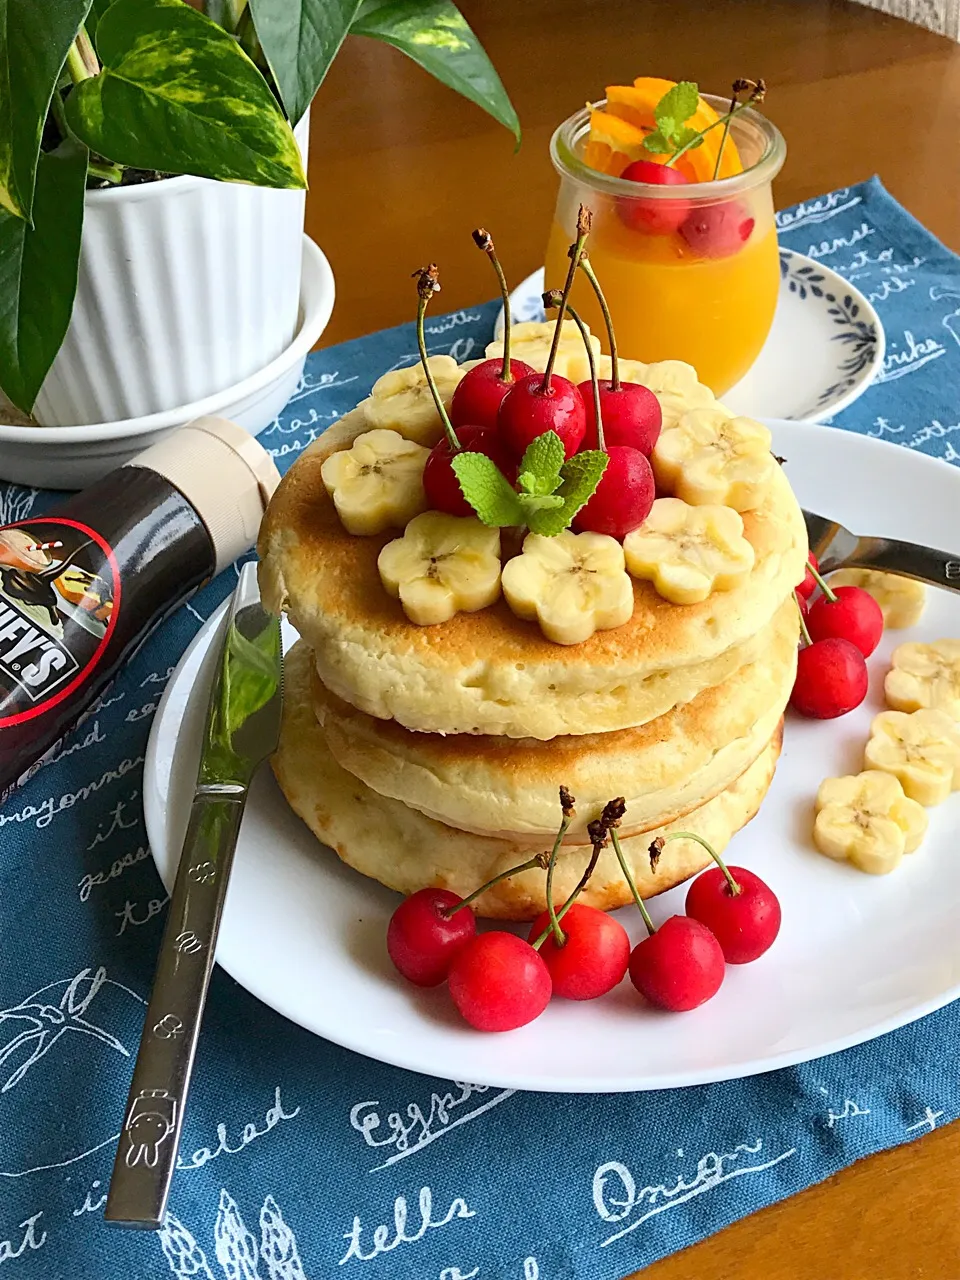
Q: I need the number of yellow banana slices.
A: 12